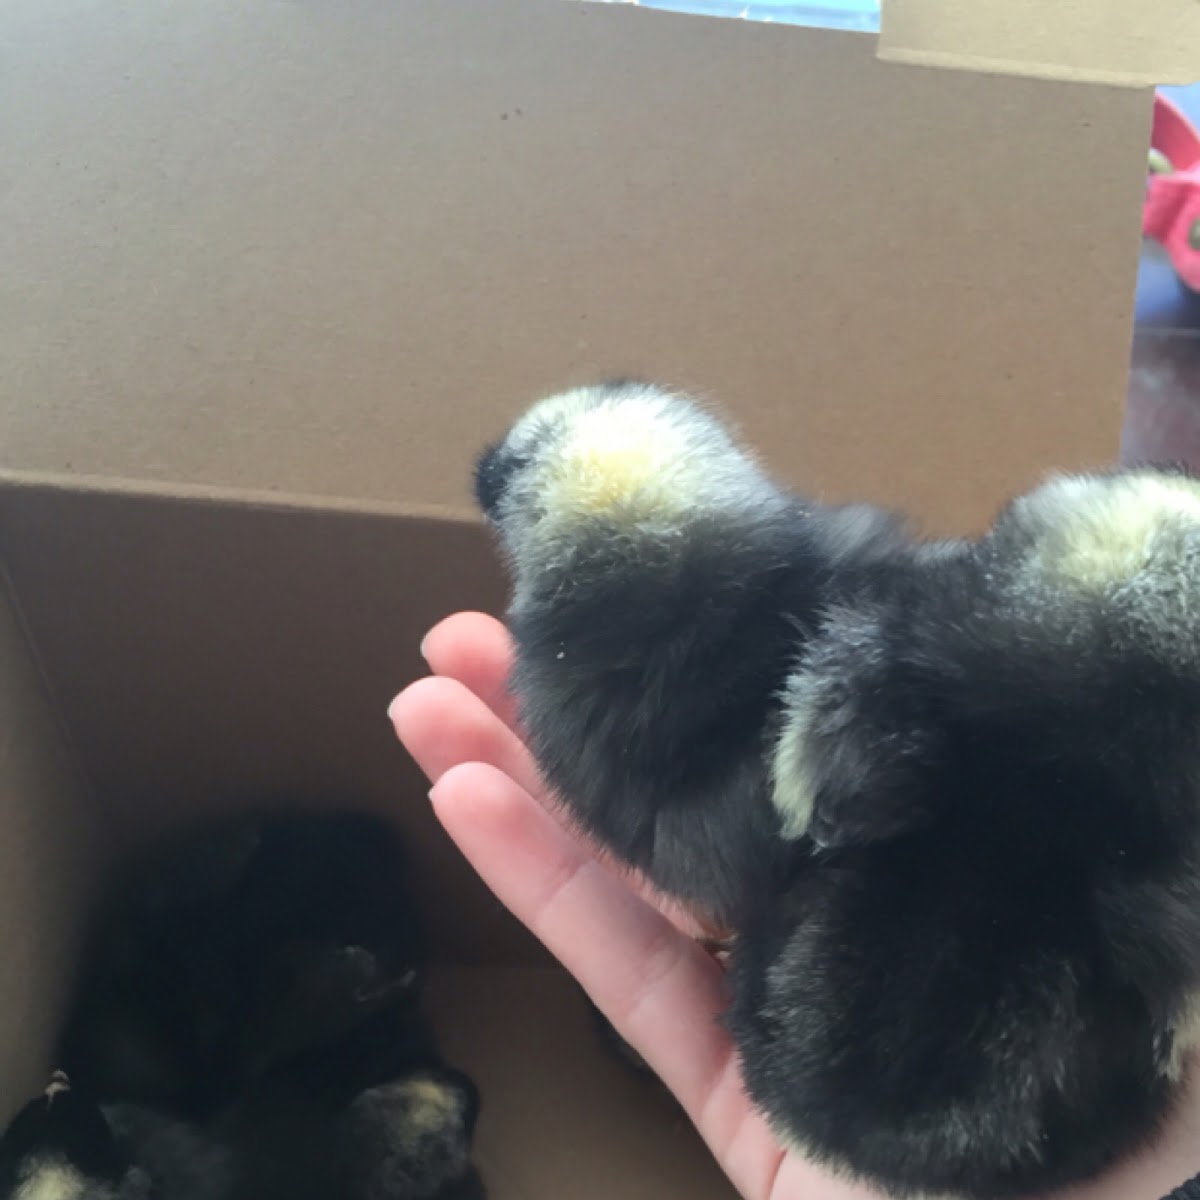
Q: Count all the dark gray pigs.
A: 0